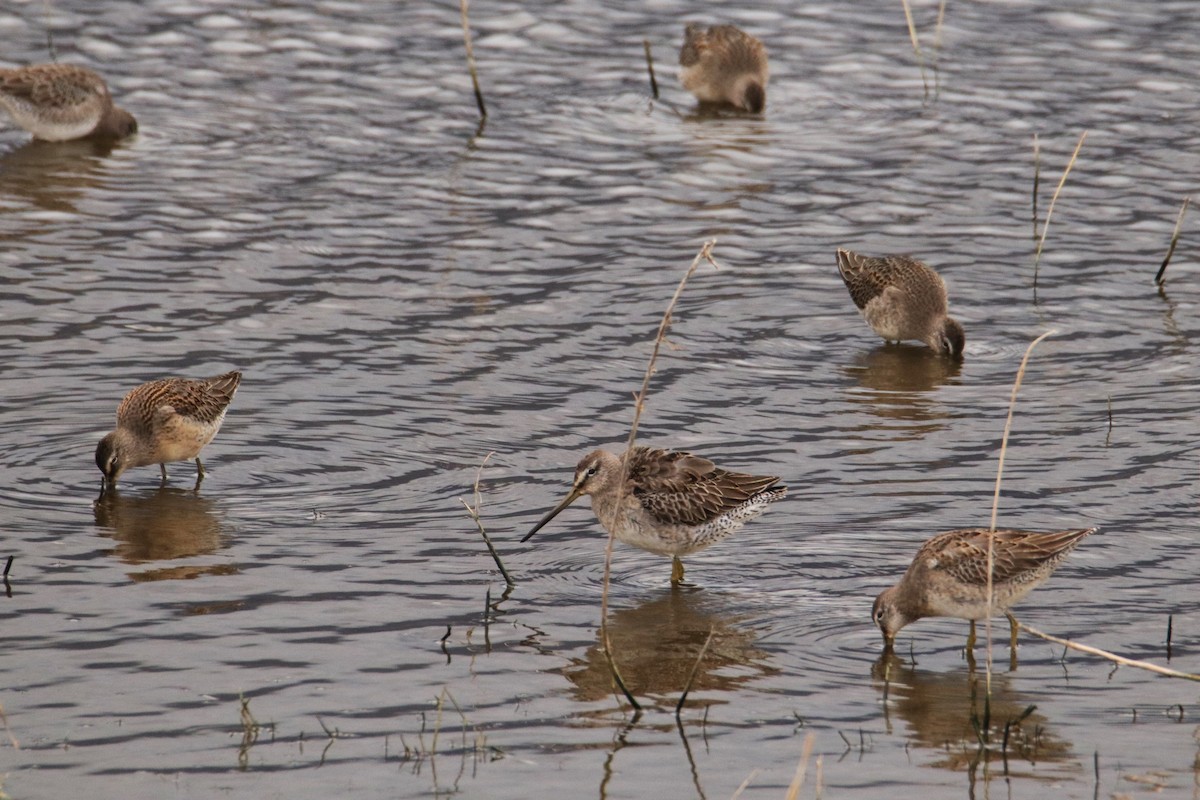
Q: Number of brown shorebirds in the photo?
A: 6